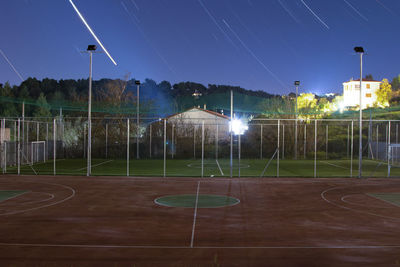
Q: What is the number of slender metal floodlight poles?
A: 4